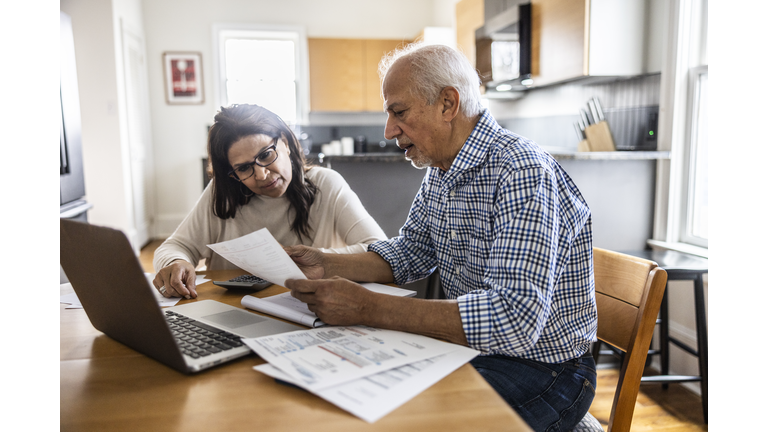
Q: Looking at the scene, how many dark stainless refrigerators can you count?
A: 1